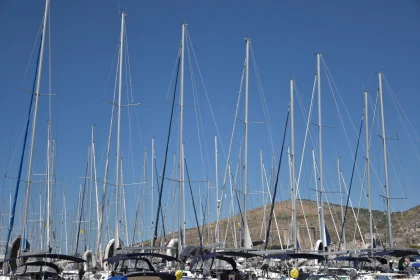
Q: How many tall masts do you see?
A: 8